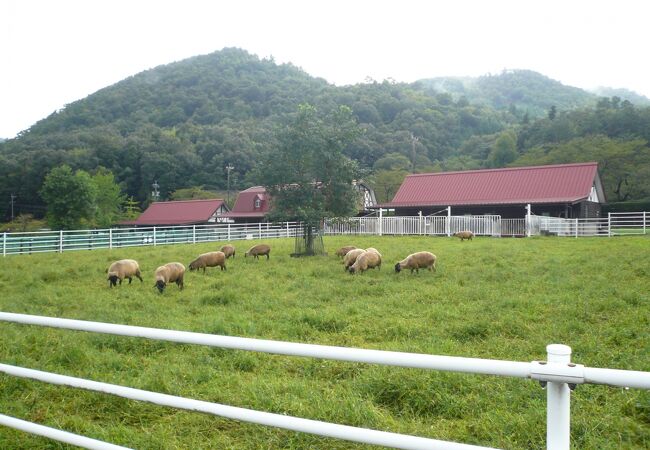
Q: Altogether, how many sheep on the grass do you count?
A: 10